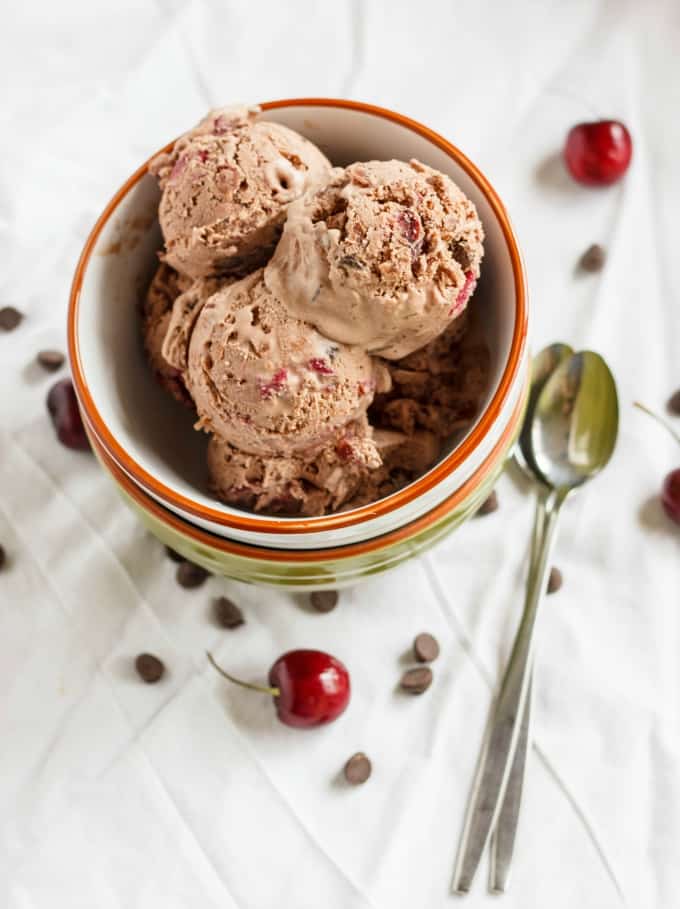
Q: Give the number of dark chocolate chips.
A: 15